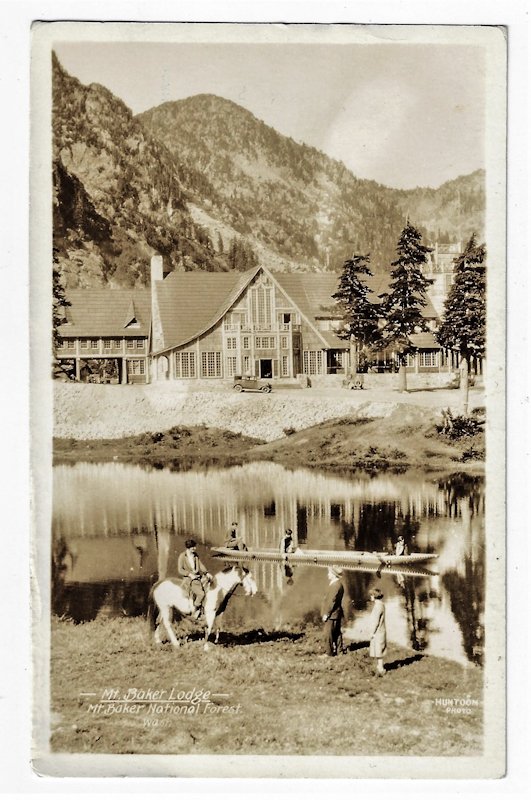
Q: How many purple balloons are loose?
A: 0